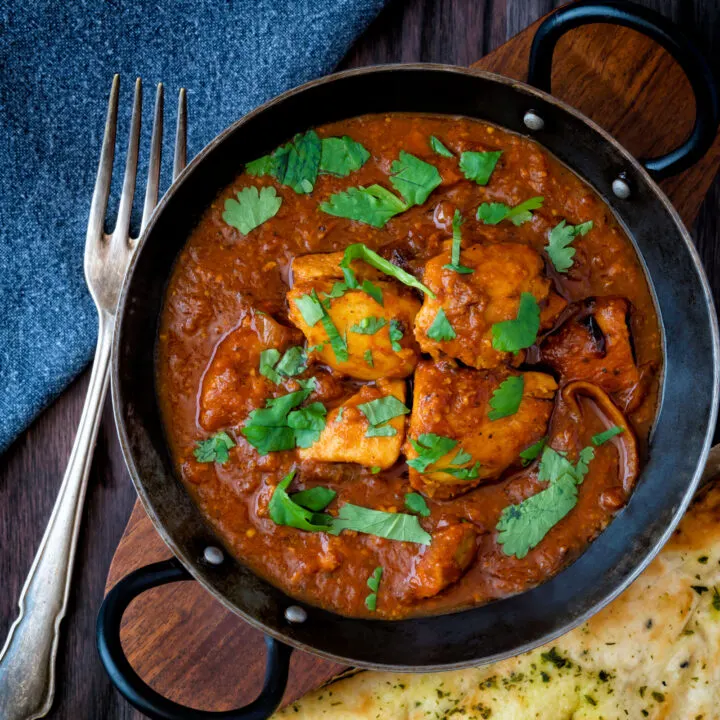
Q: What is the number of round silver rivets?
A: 4